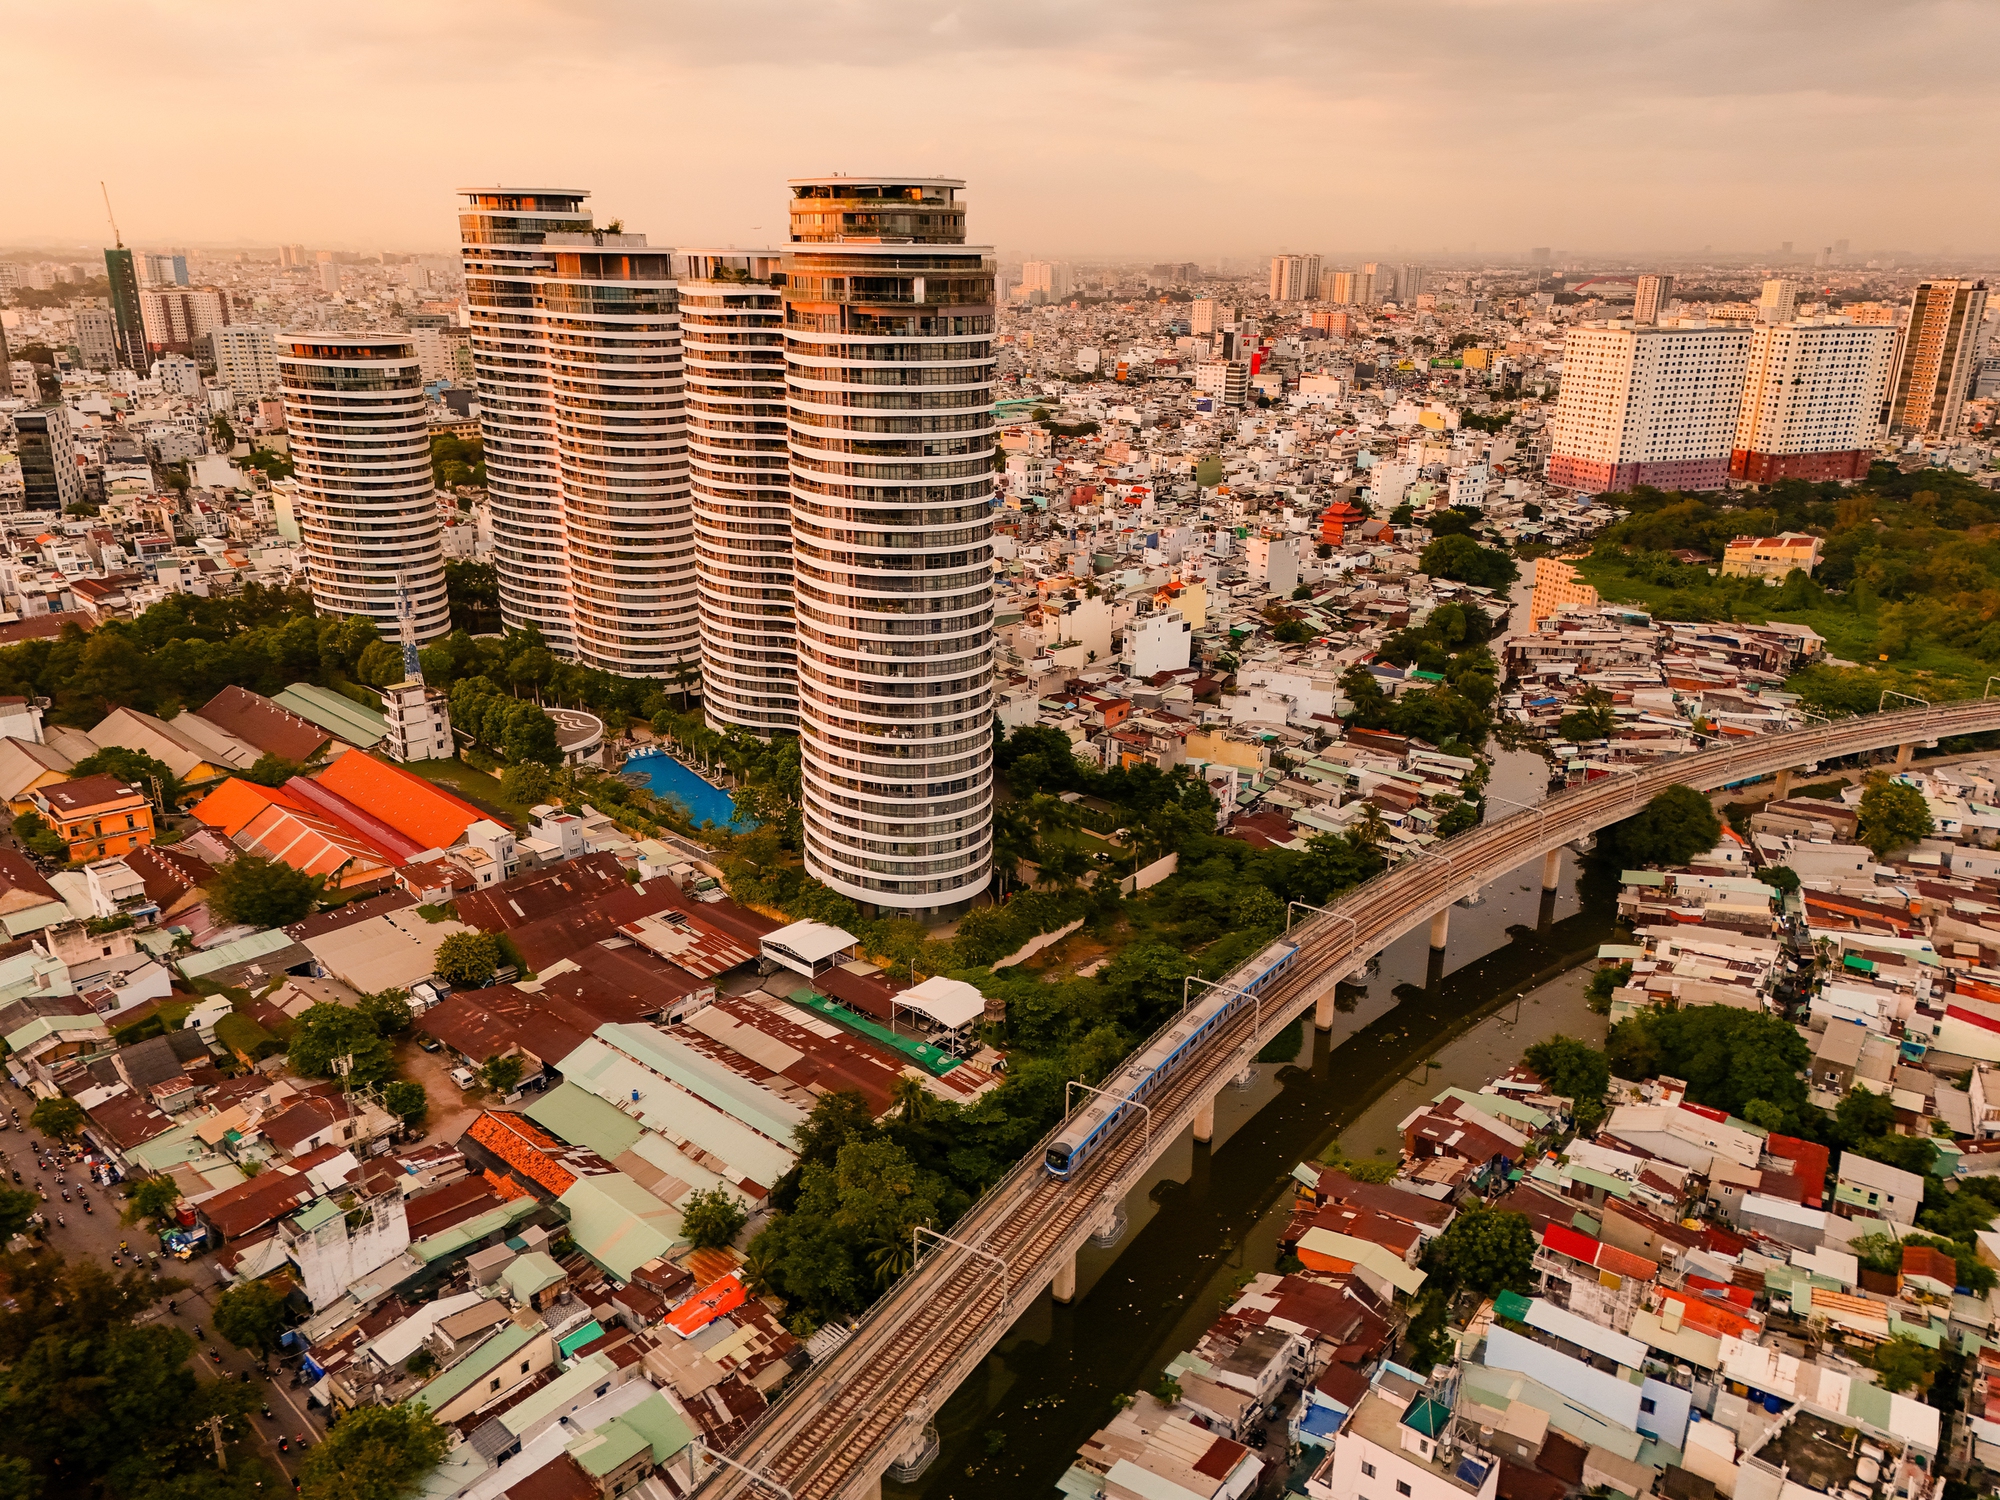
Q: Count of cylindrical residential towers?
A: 5